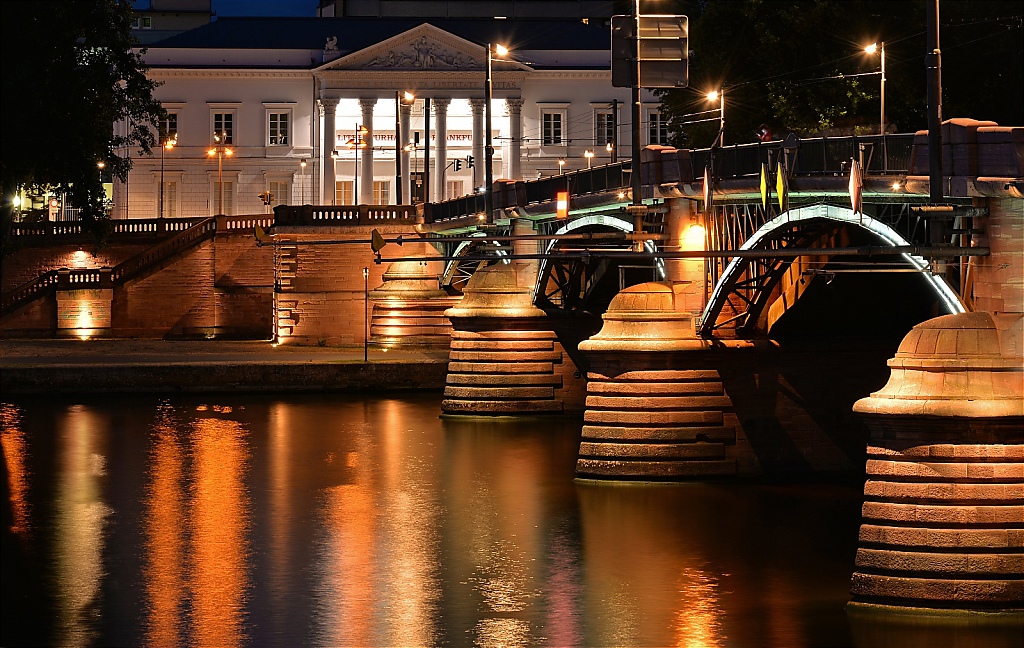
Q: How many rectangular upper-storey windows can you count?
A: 6